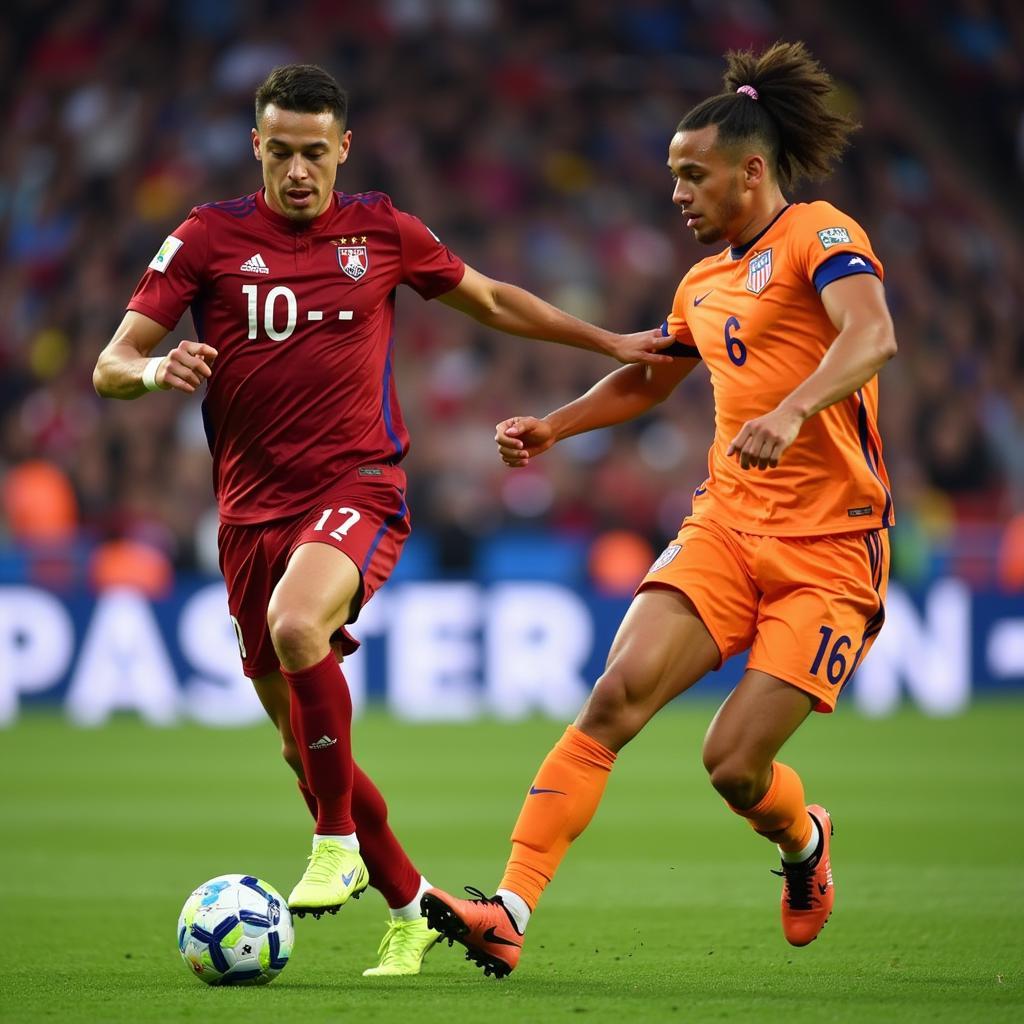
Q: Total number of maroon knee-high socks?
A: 2